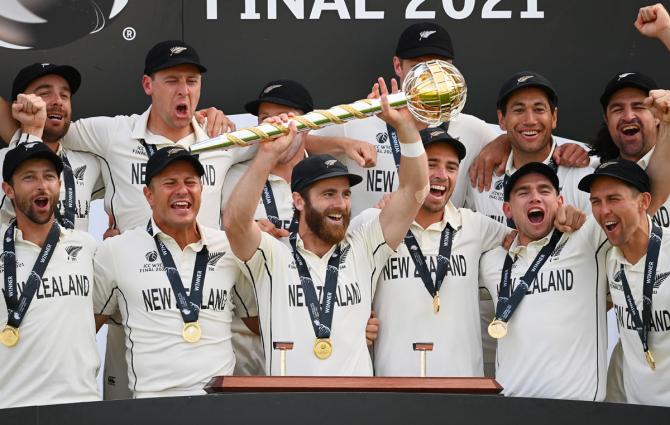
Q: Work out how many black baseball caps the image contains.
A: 12